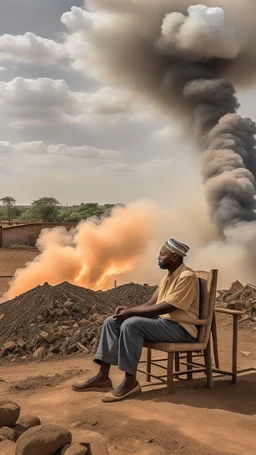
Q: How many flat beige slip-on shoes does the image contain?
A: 2